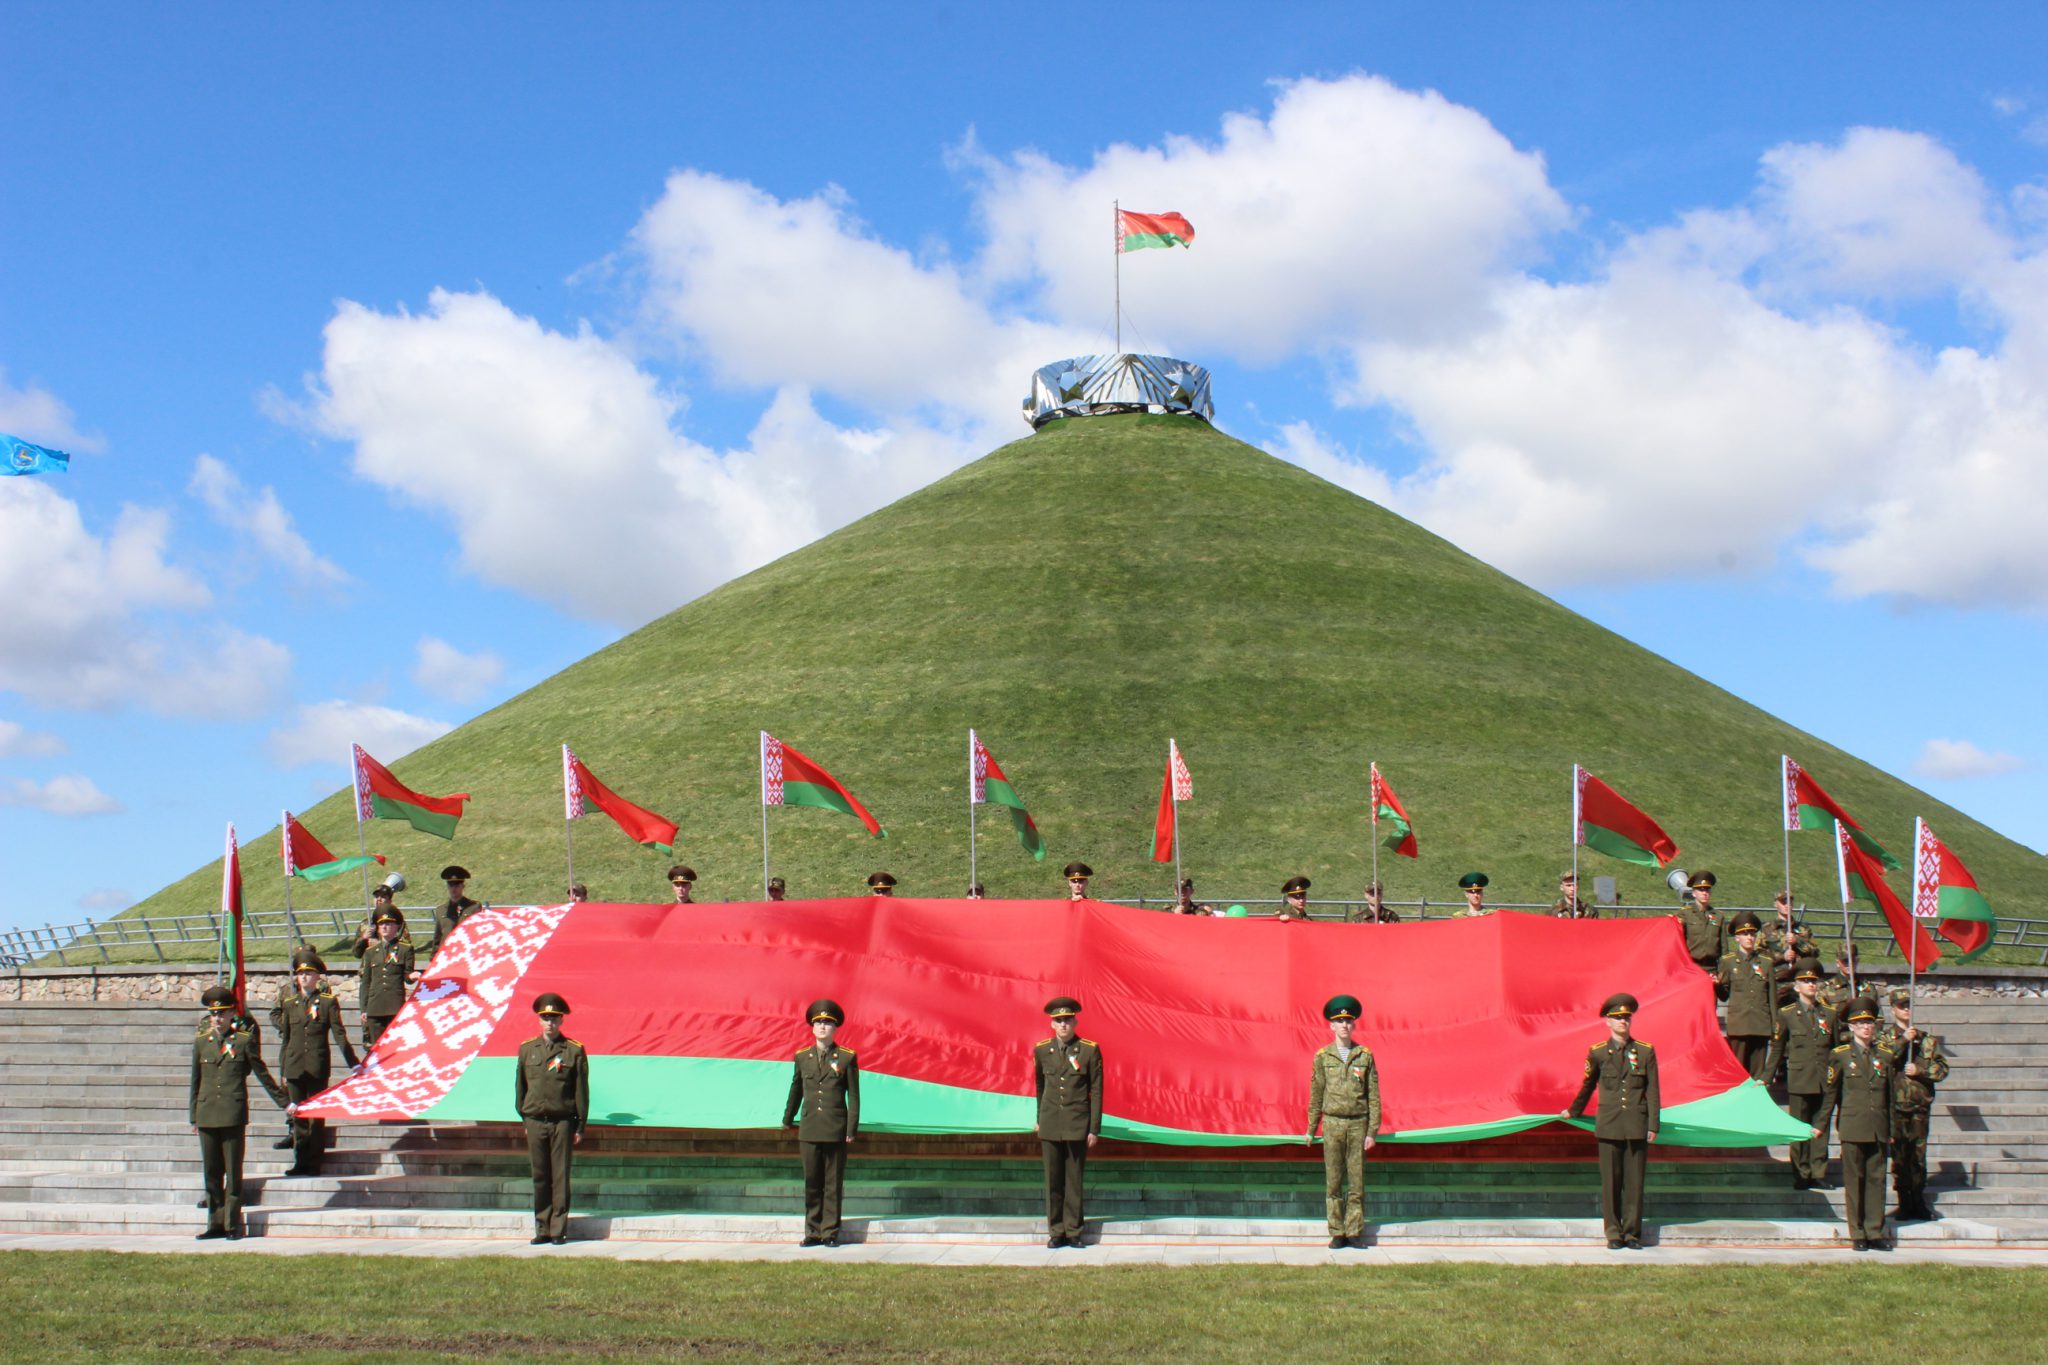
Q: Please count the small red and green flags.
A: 13